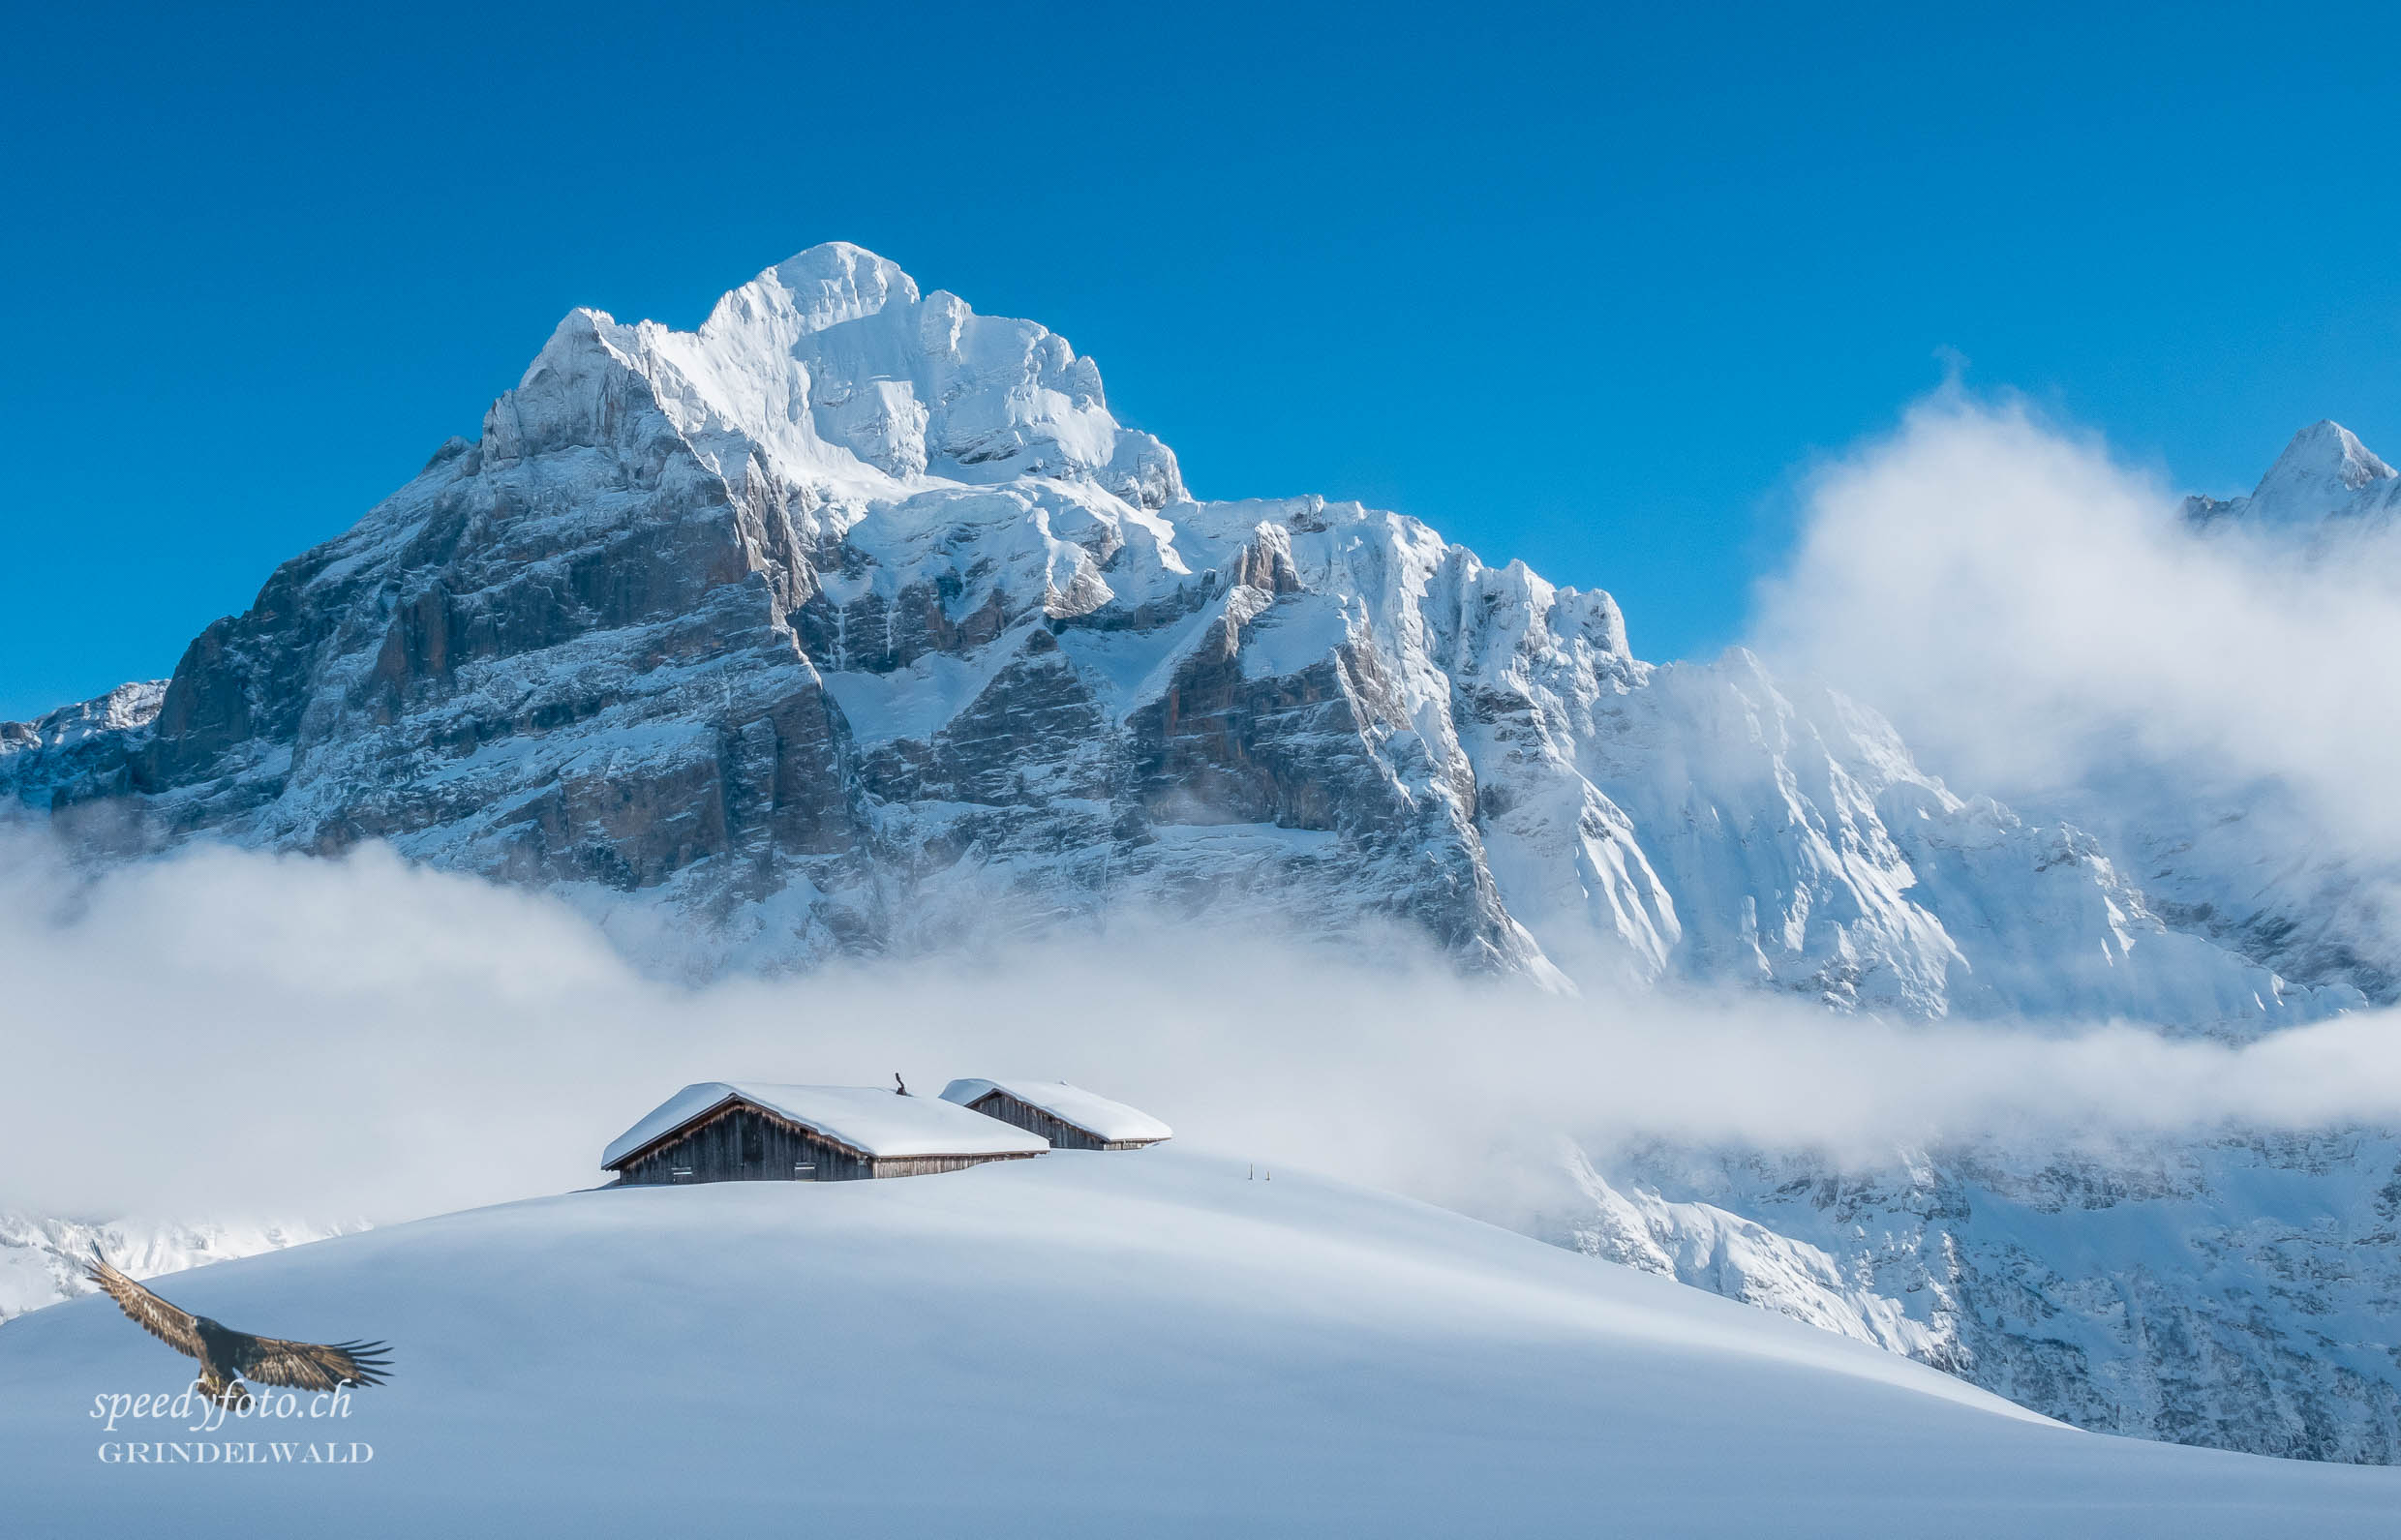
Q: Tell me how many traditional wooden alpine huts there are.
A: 2